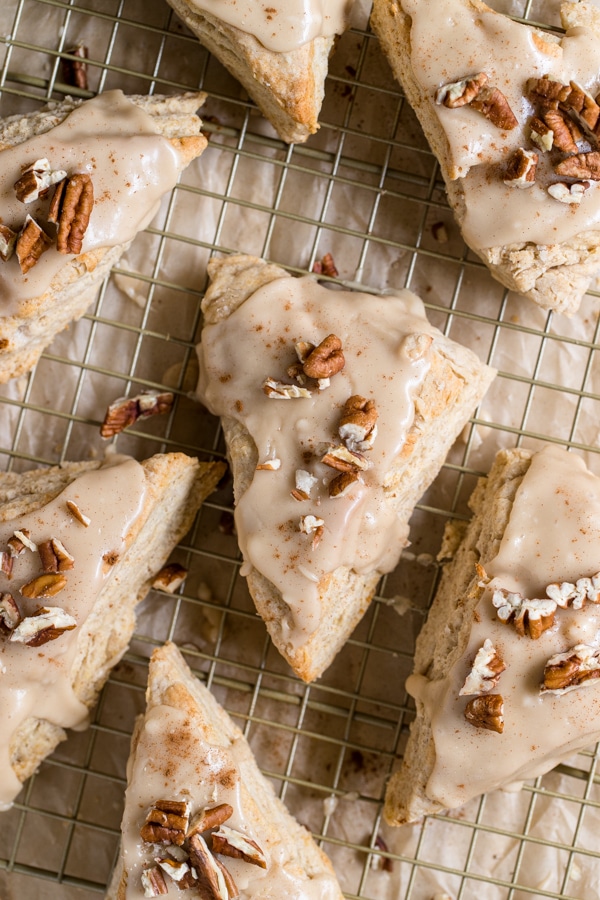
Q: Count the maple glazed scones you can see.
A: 7